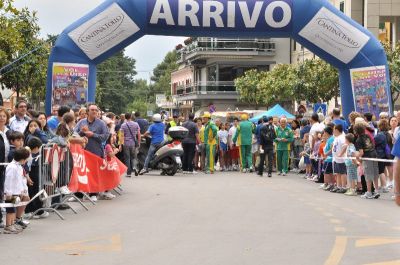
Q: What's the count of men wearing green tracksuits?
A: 3